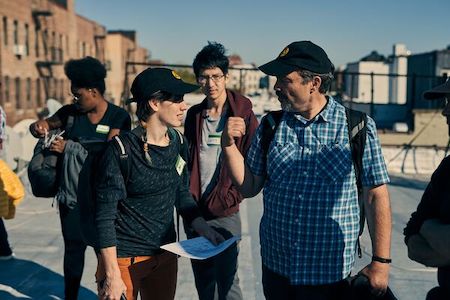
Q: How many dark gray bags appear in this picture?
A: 1